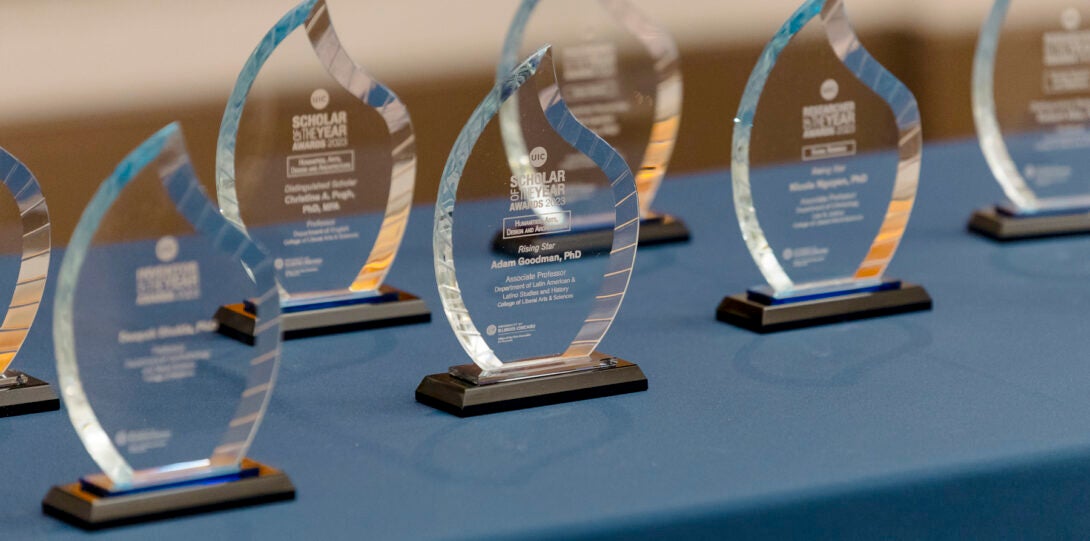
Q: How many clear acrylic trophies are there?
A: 7